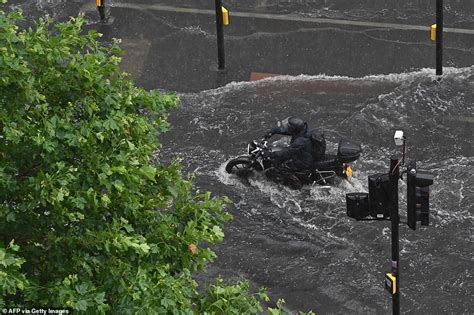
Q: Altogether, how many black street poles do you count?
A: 4